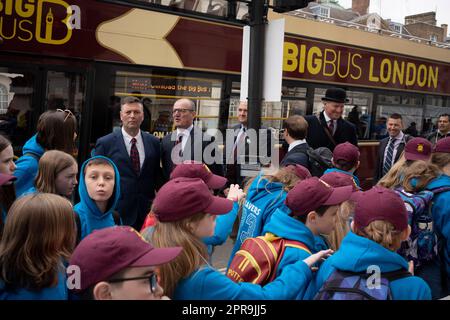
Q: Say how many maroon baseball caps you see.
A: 11